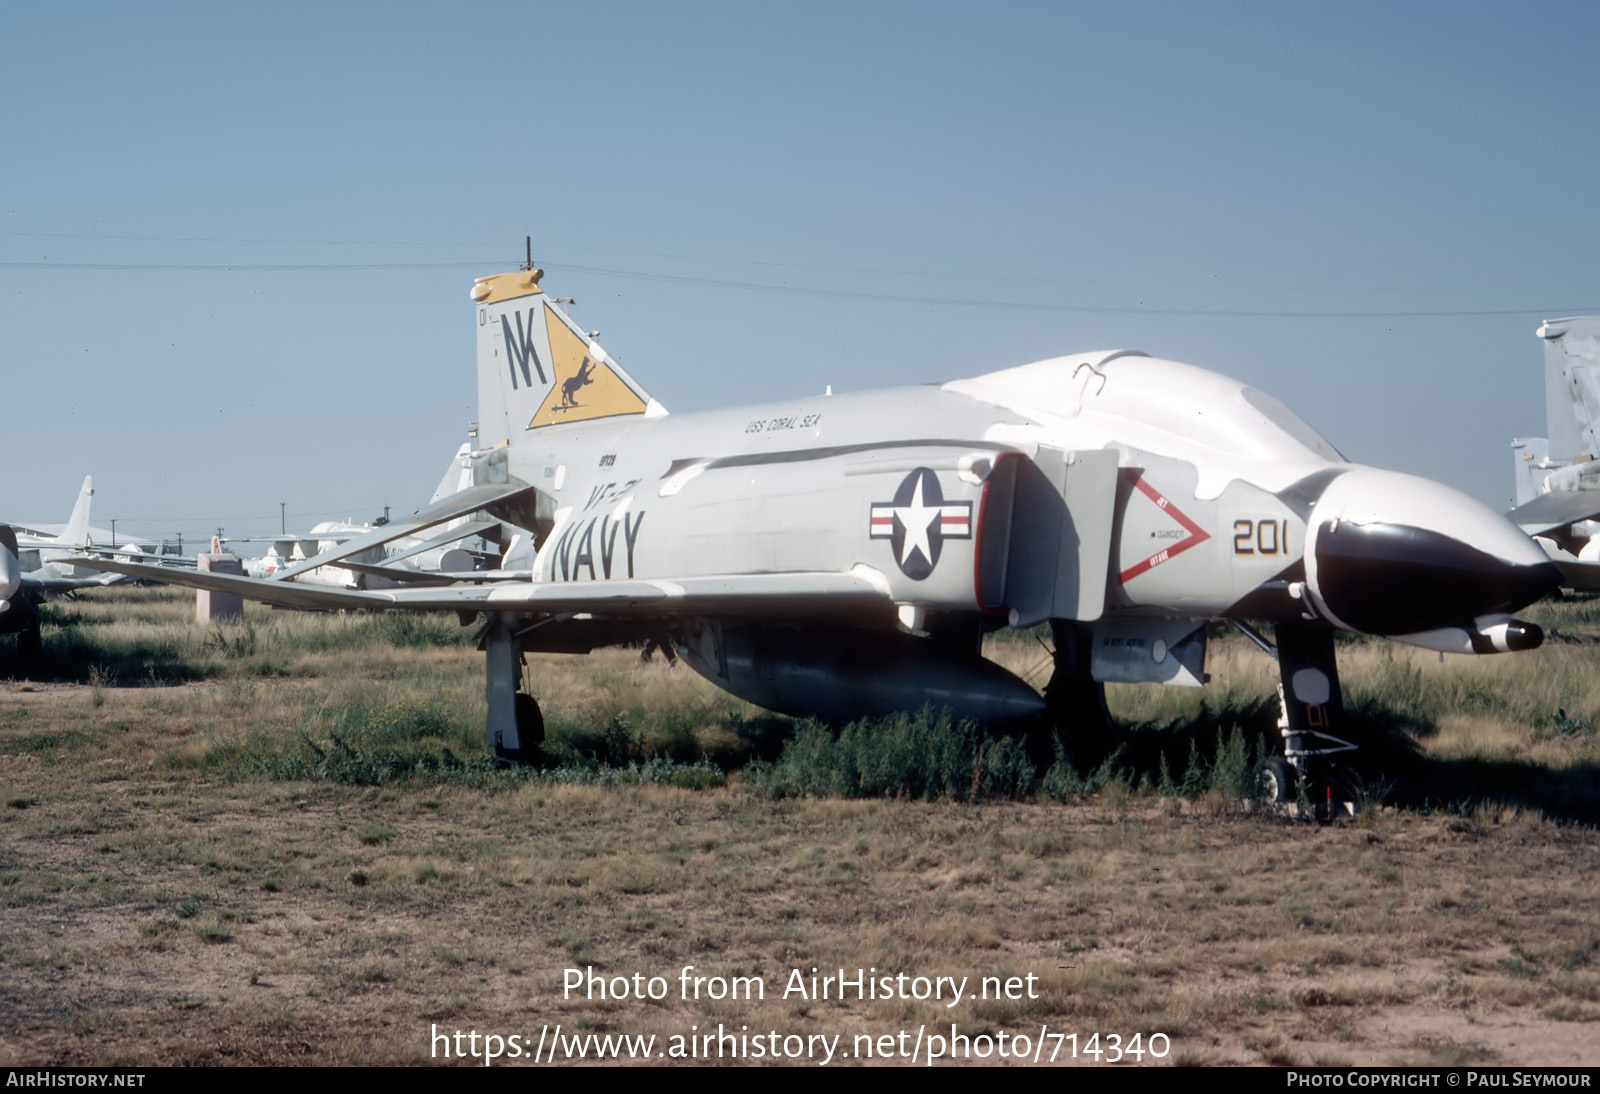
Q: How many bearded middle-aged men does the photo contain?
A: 0